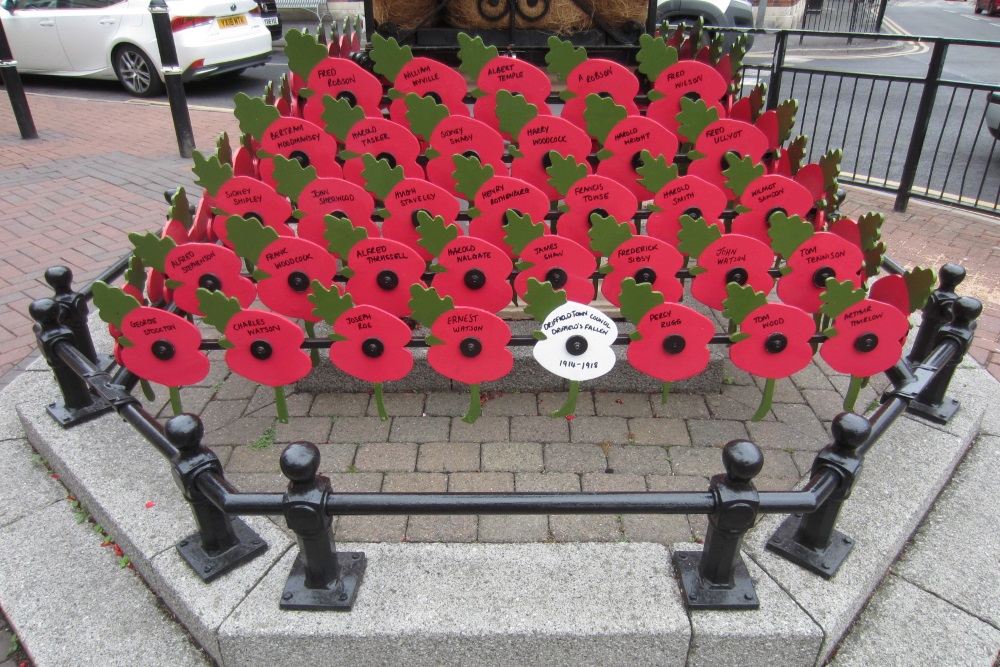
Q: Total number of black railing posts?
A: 8